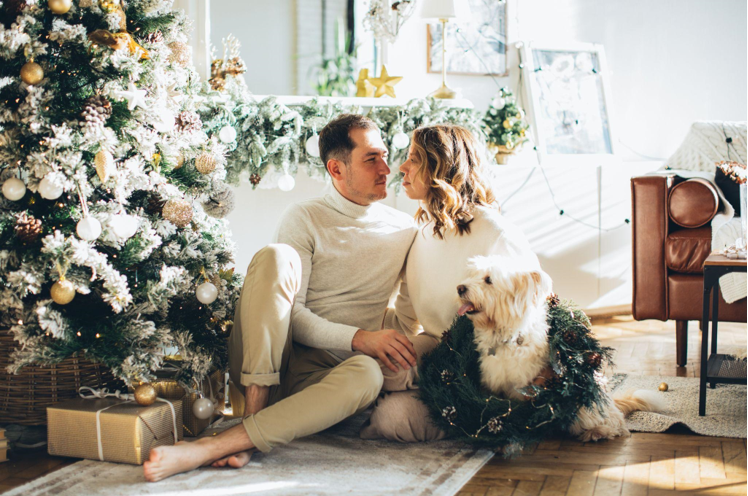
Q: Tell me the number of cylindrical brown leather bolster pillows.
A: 1